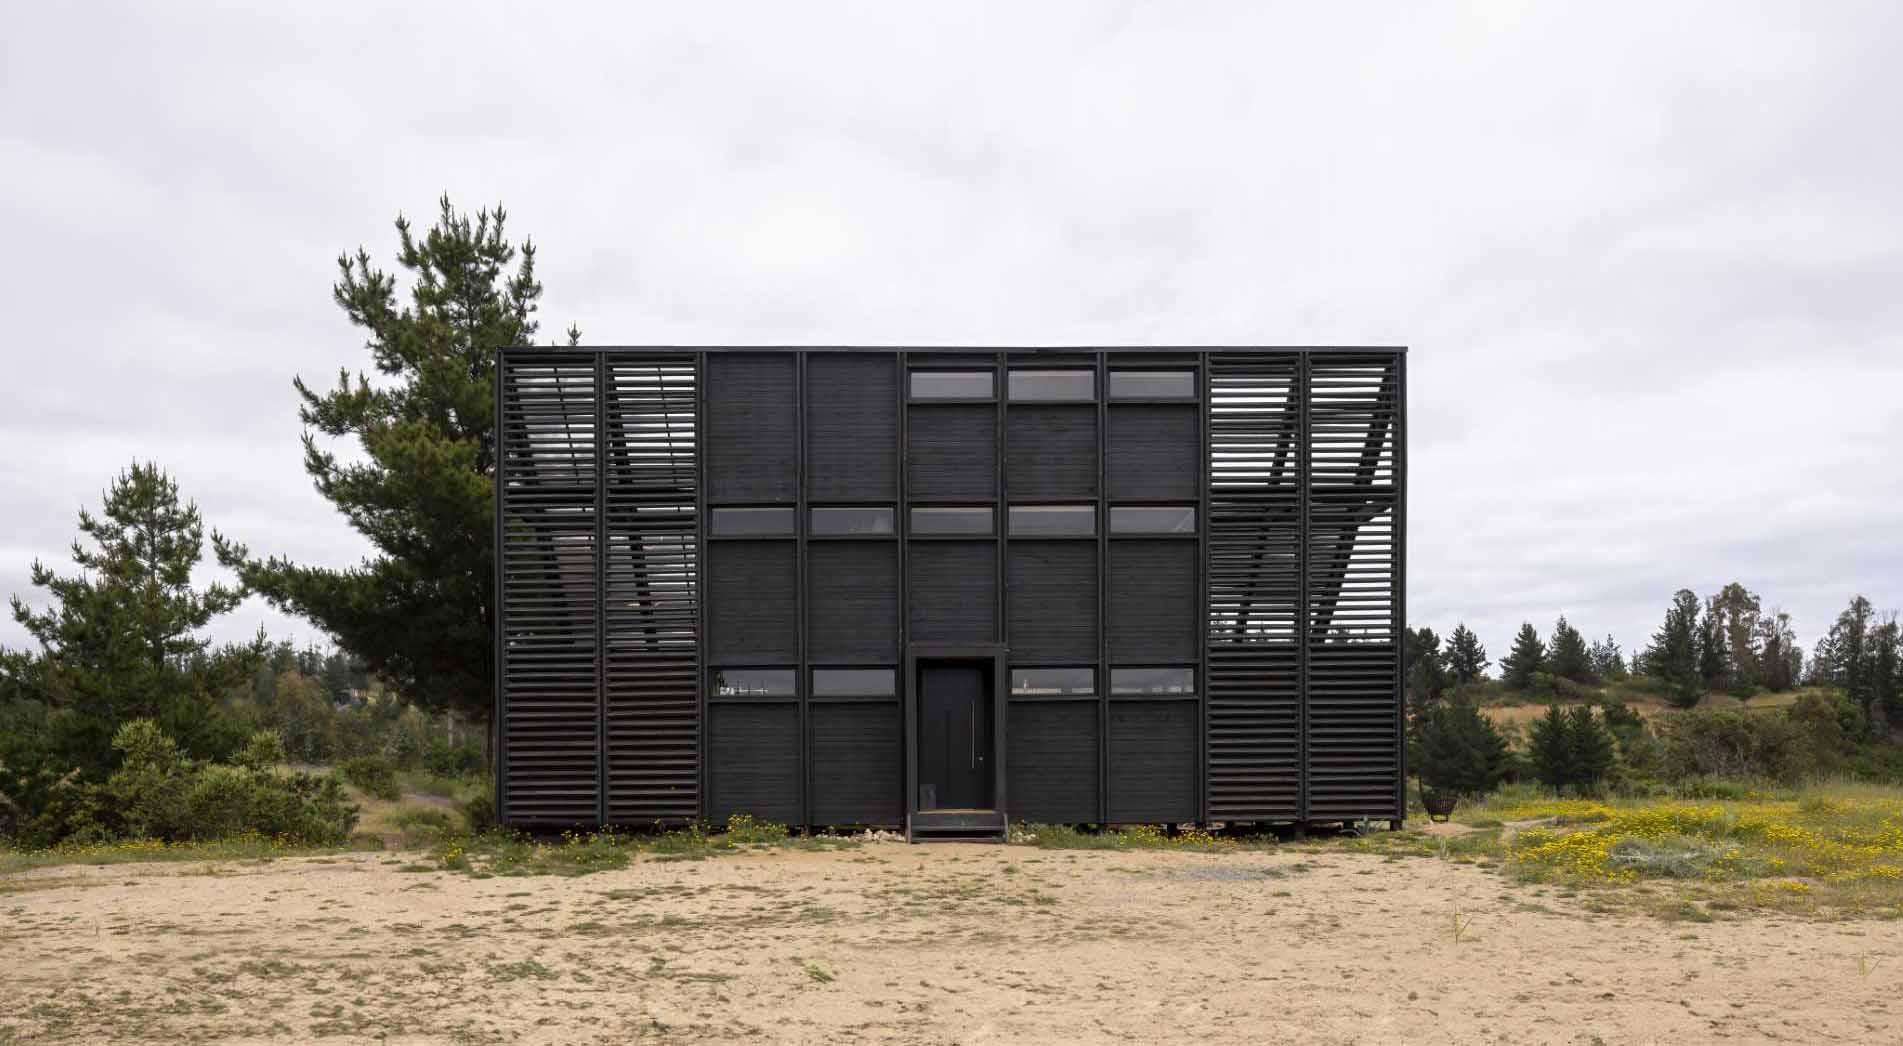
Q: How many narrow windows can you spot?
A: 12